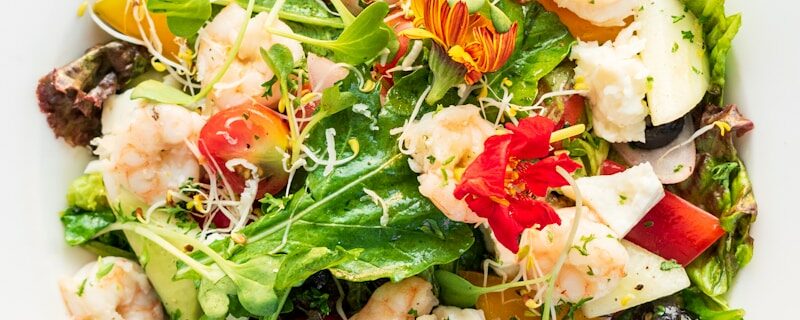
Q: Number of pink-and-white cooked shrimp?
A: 7